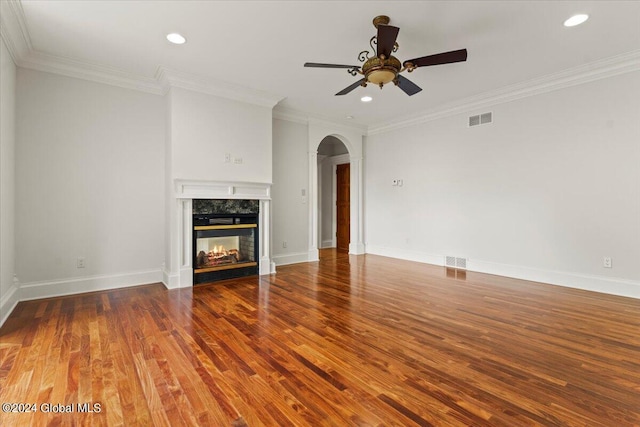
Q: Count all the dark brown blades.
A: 5